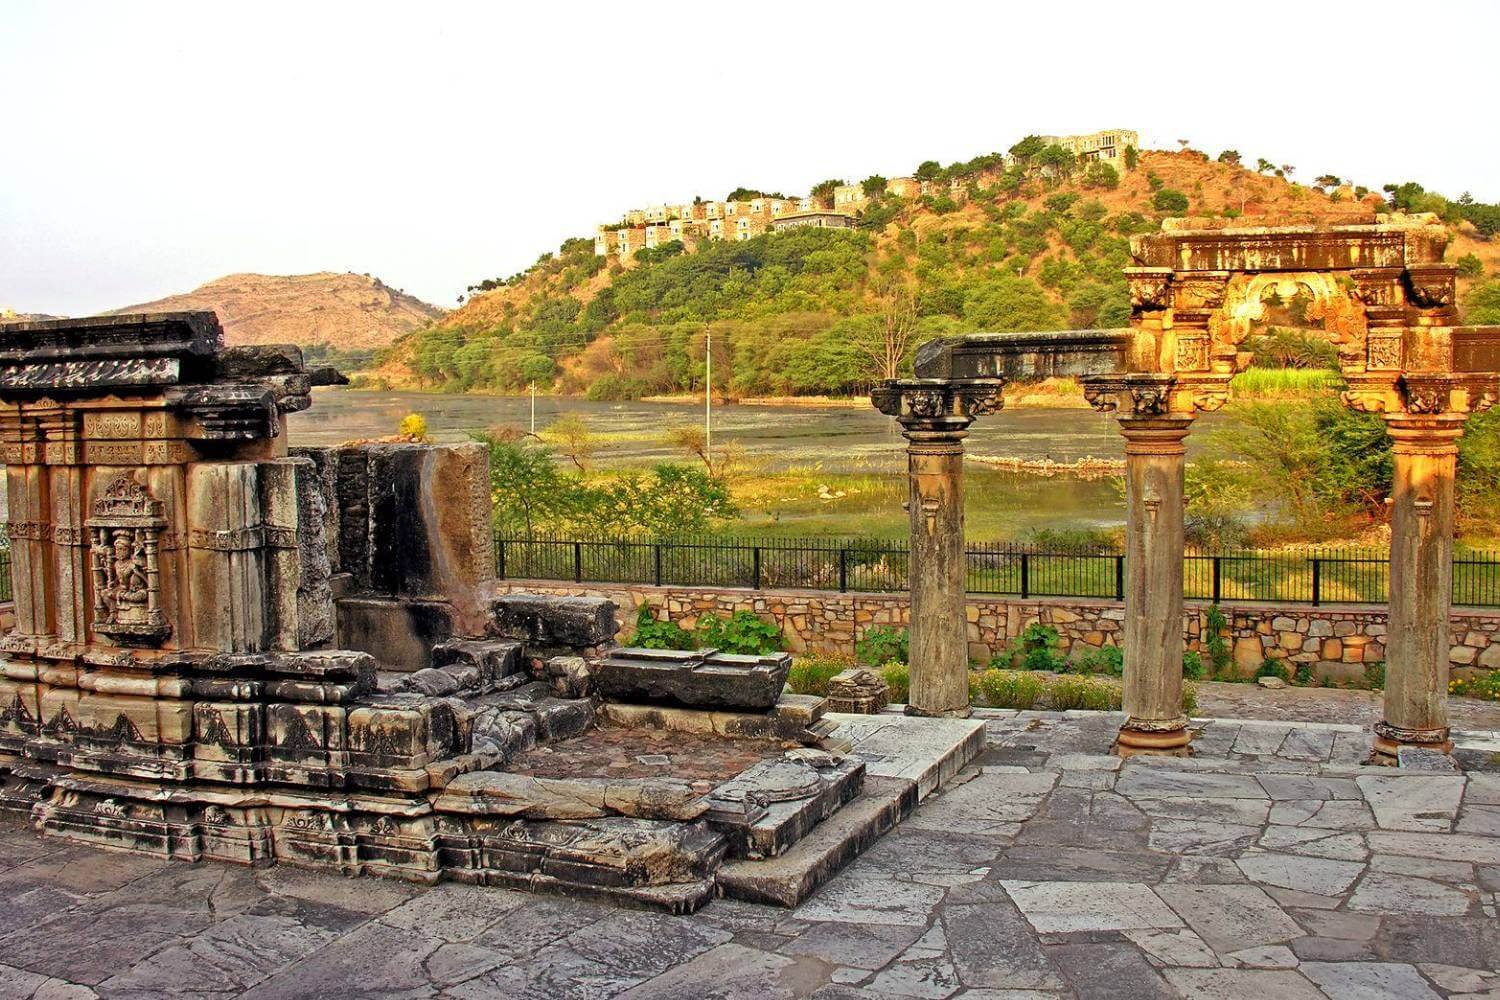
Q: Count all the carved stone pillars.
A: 3